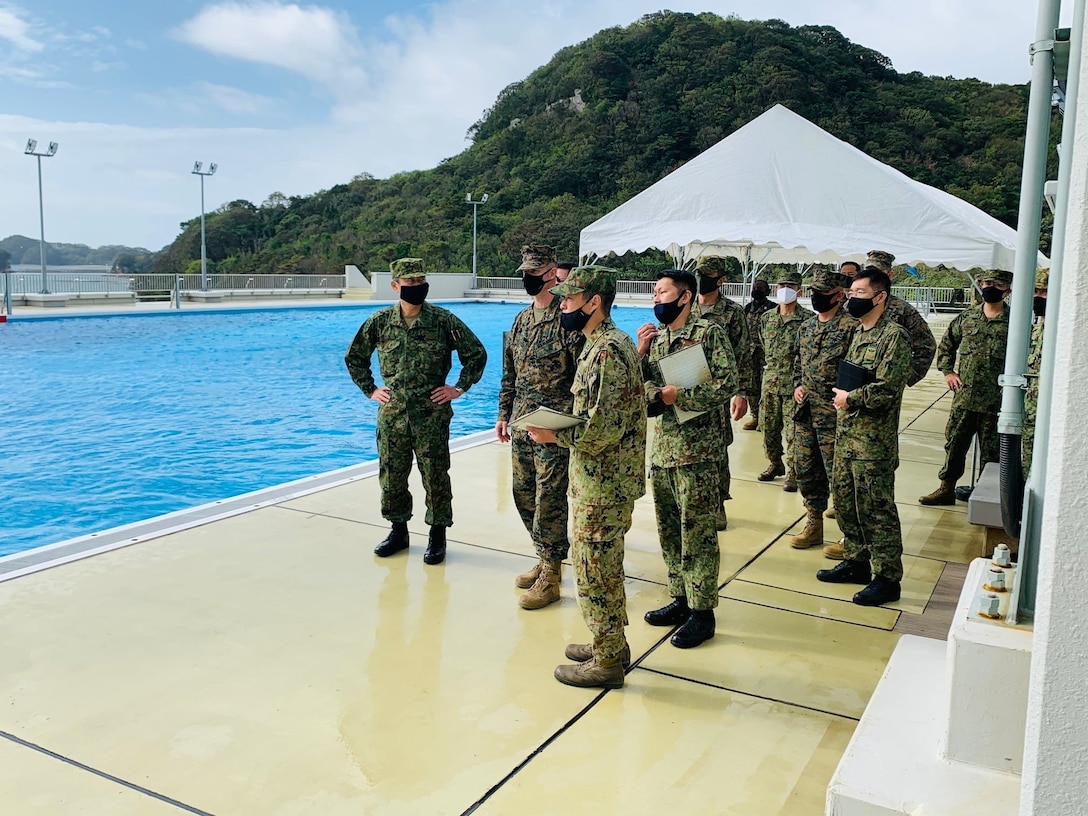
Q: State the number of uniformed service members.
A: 14